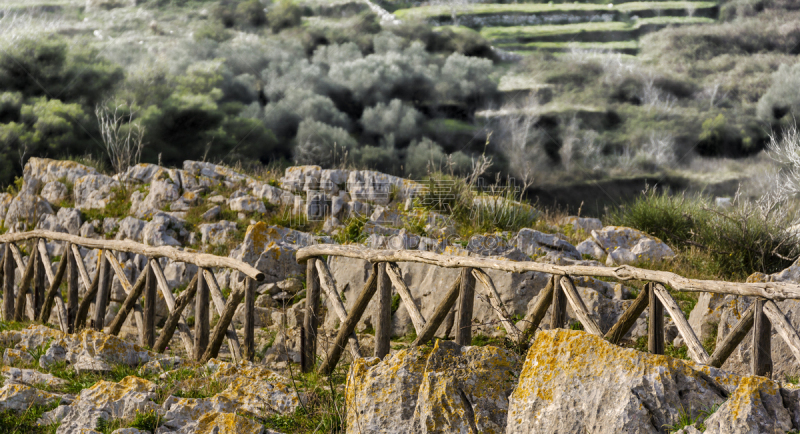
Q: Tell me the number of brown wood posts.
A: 13